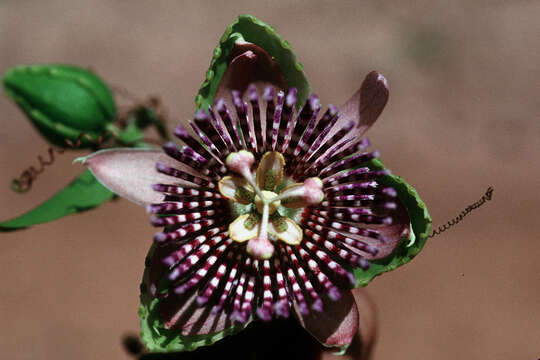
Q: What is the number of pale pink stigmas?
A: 3